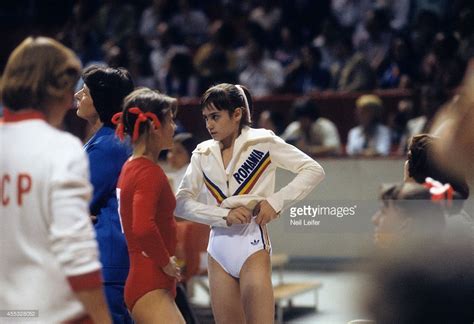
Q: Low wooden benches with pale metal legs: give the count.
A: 1